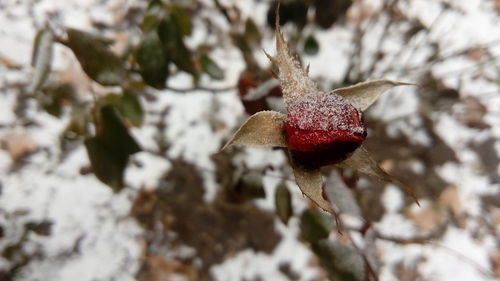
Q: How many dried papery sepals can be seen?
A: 5